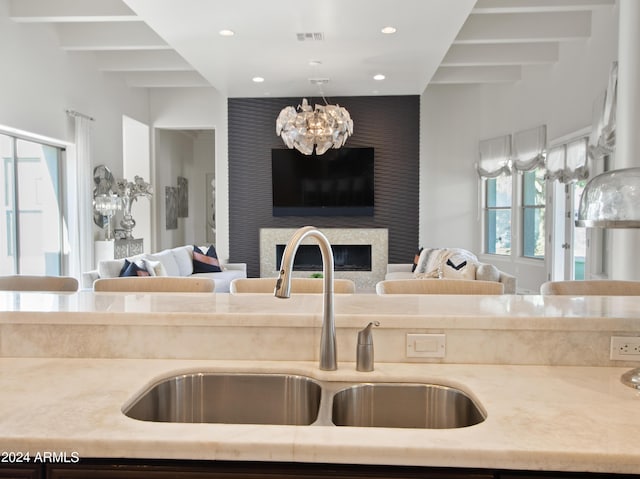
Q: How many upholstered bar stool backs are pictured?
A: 5